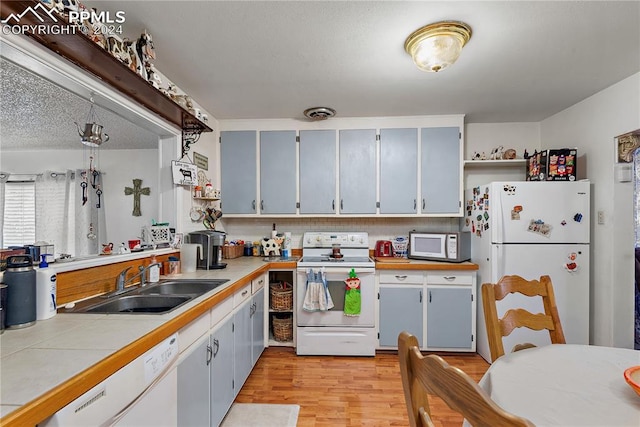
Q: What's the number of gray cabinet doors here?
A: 12